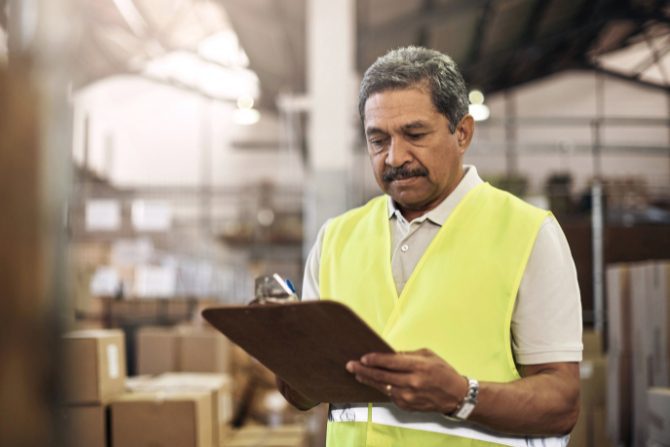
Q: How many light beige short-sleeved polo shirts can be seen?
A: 1